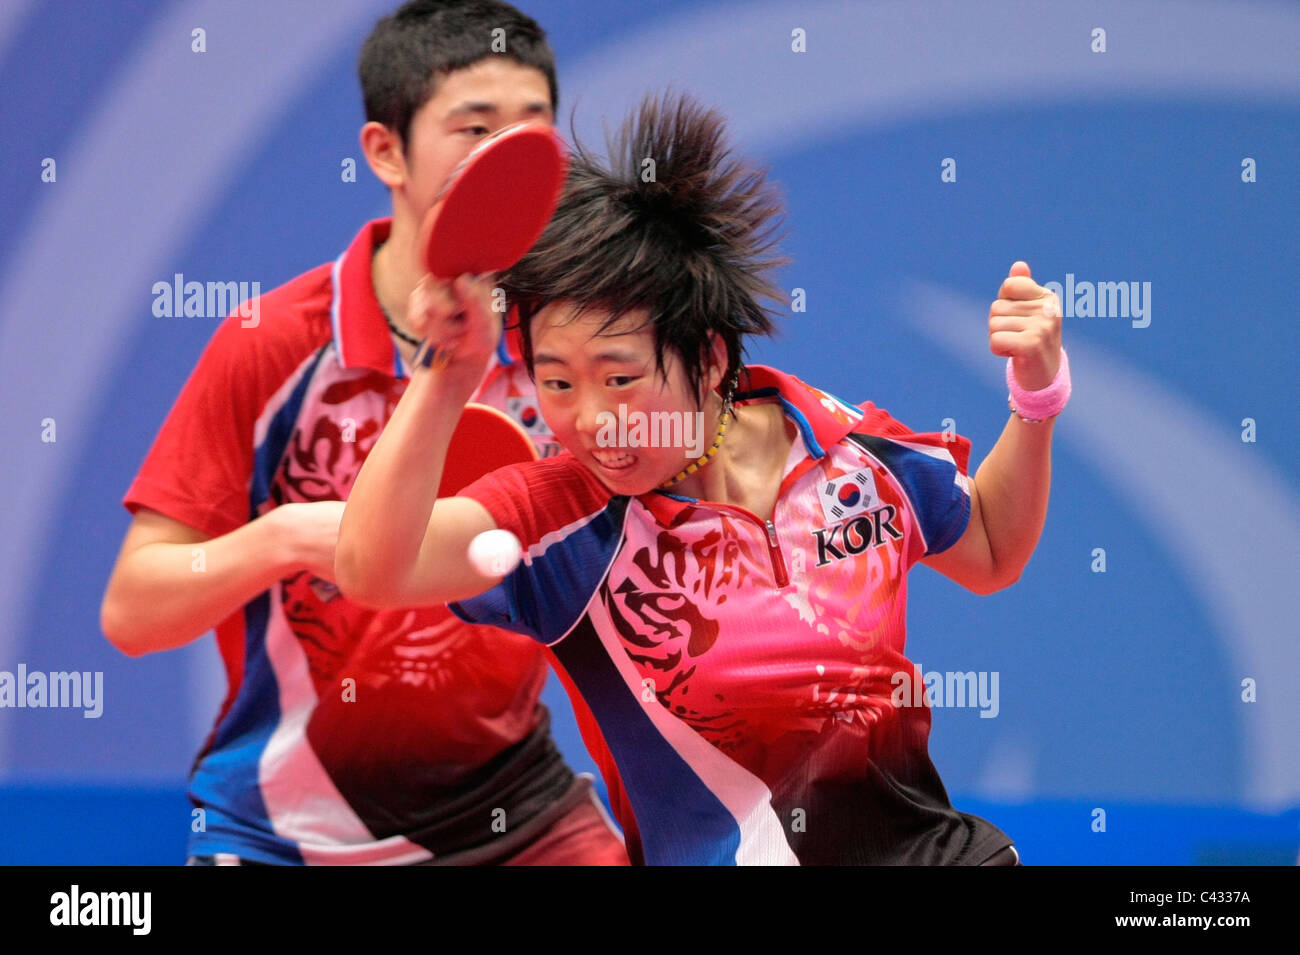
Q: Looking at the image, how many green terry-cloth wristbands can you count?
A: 0